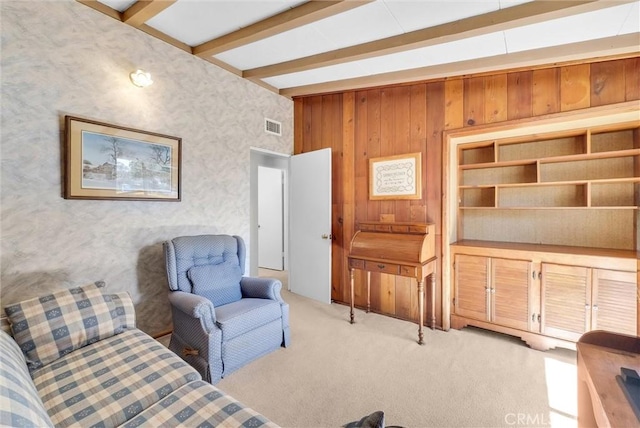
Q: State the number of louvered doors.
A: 4